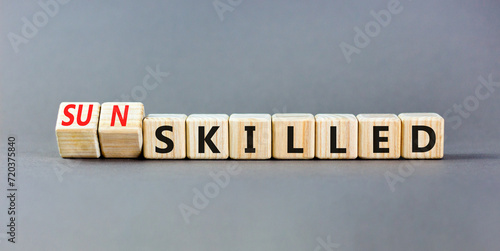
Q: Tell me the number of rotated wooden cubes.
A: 2